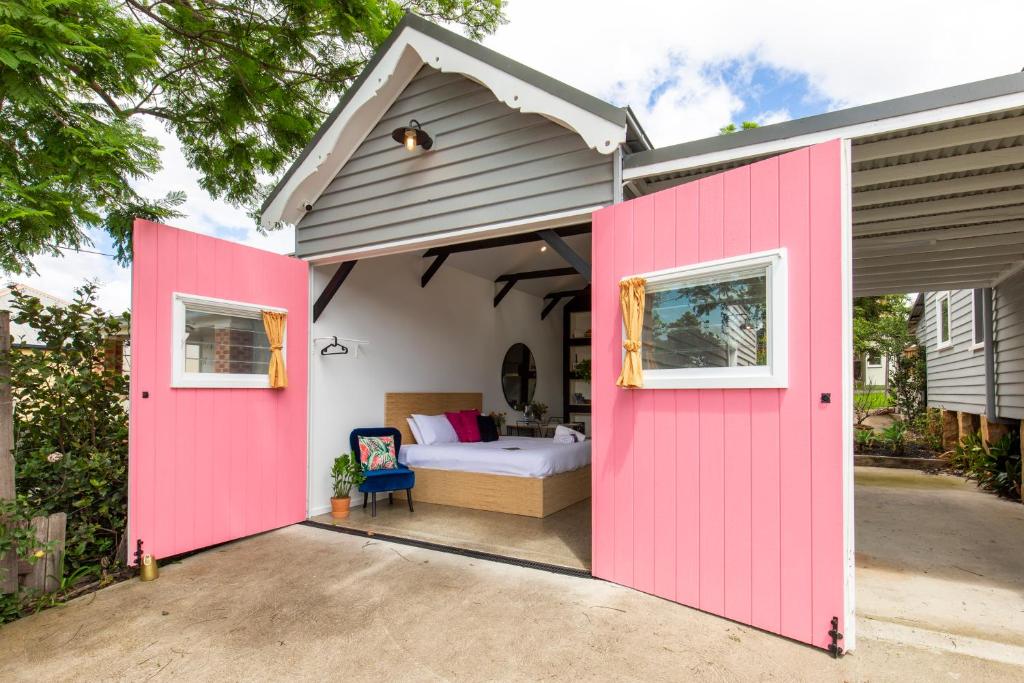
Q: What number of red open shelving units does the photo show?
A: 0